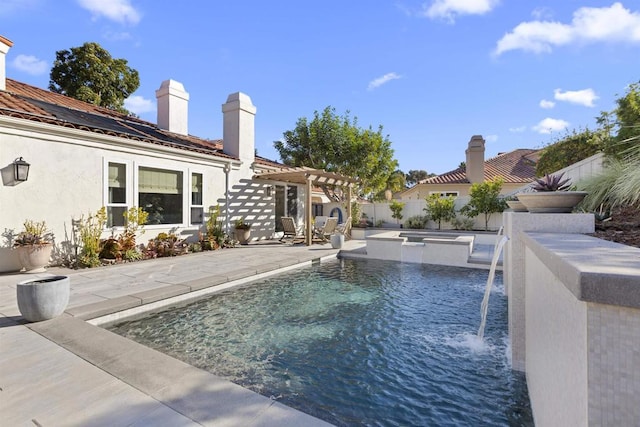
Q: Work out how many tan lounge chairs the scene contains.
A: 3